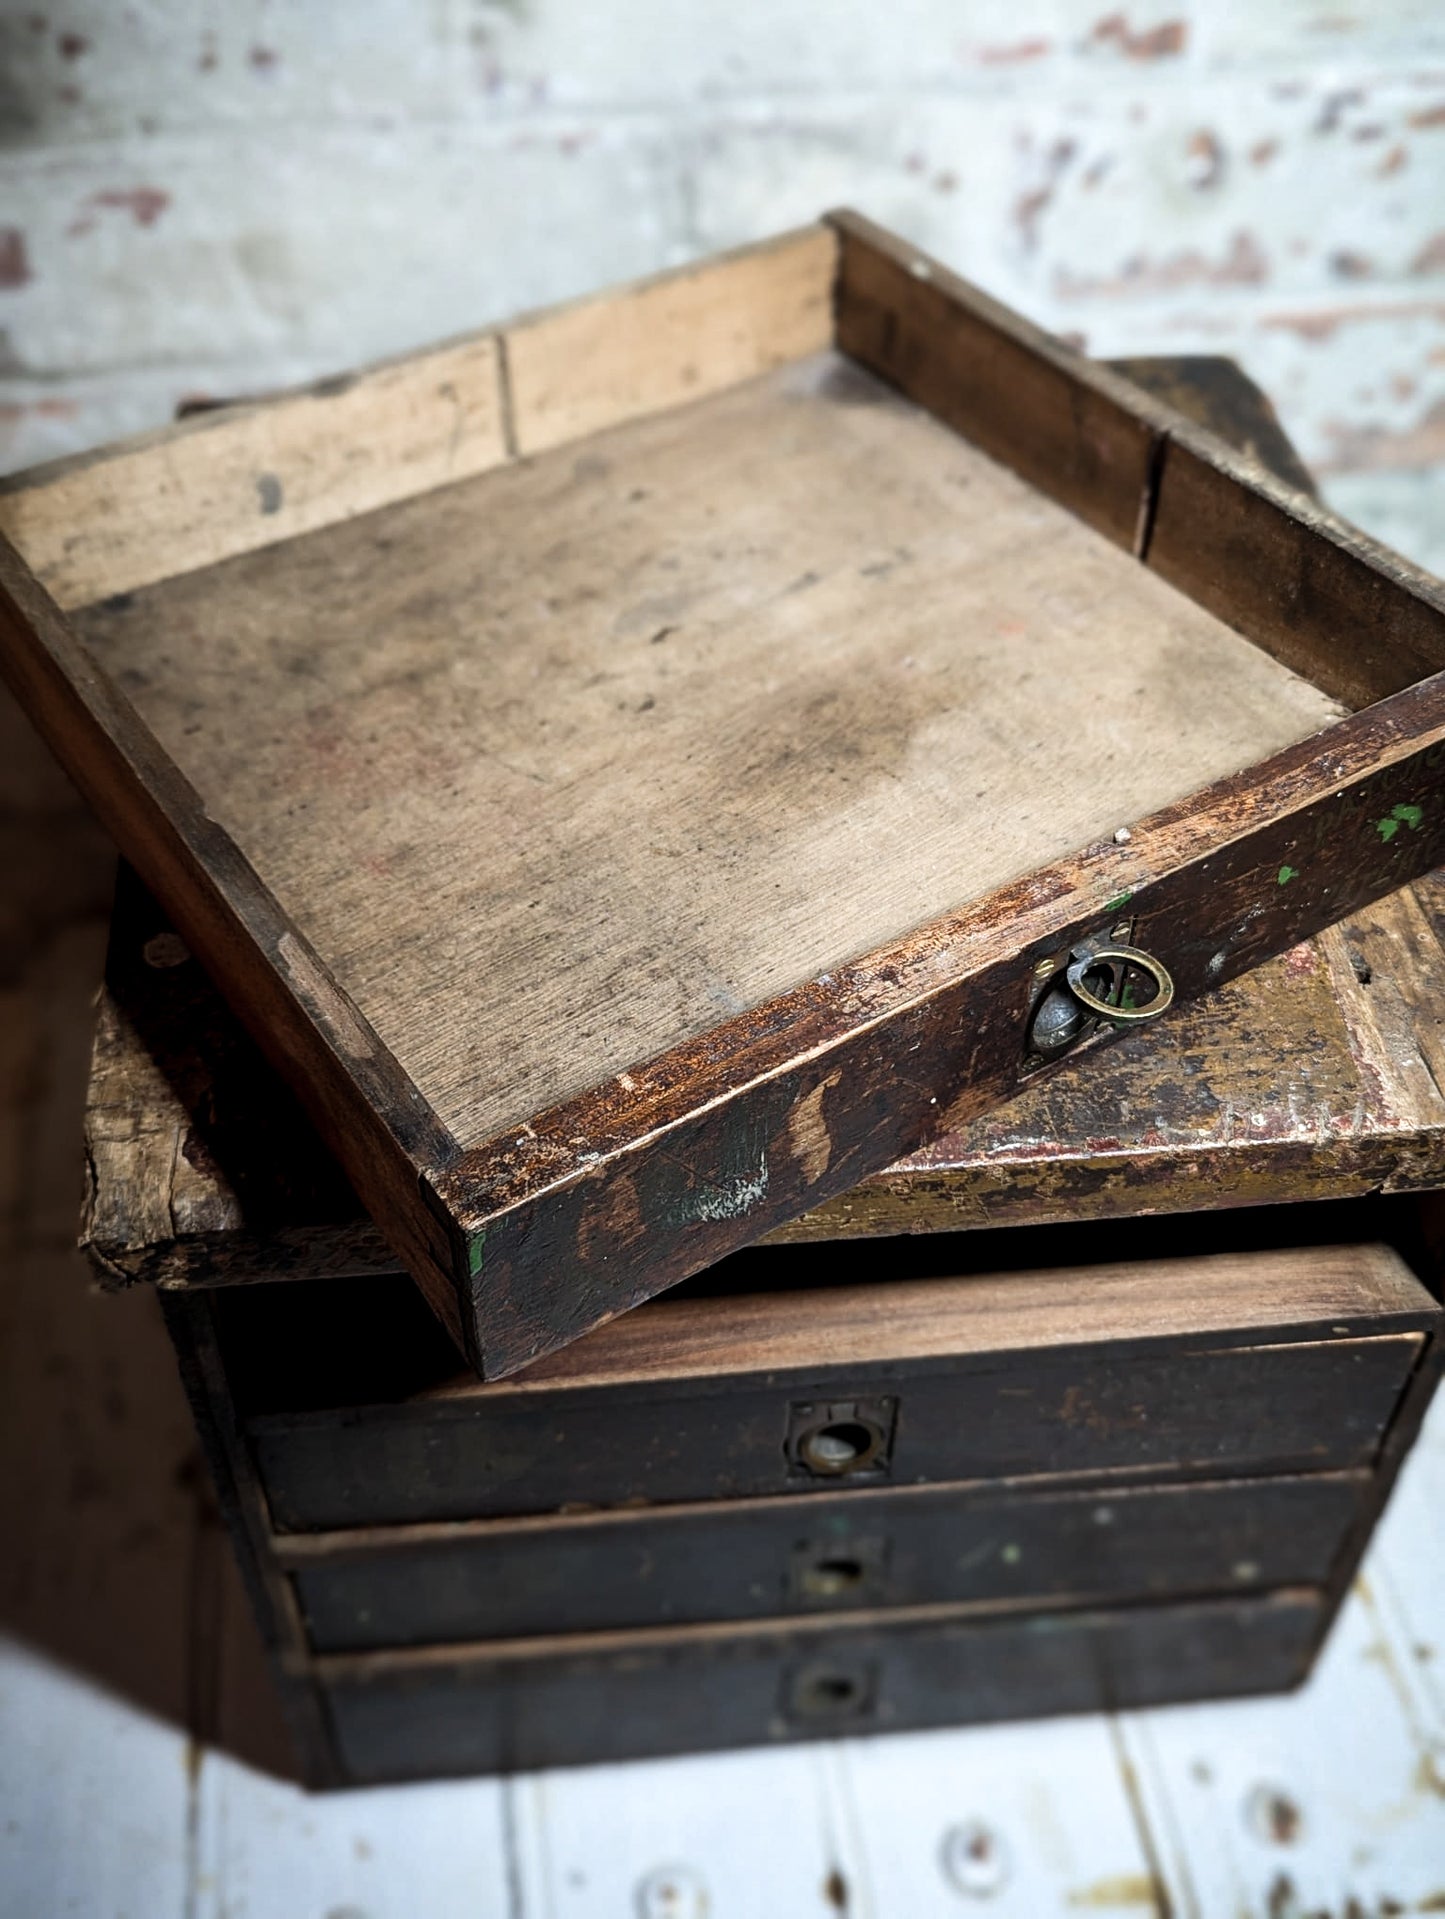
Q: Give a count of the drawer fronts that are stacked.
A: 3